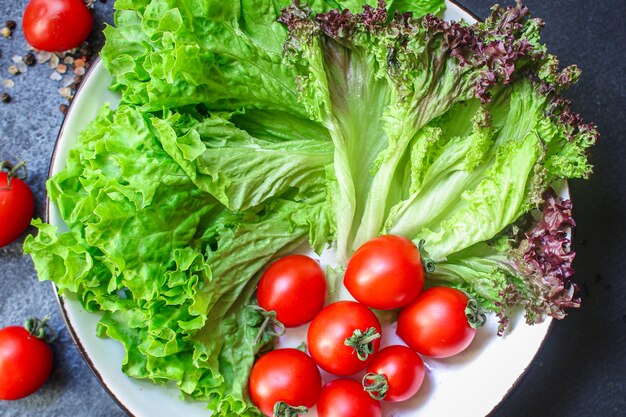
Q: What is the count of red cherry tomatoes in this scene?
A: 10